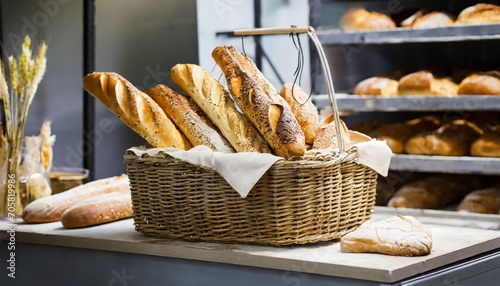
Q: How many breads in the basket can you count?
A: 6